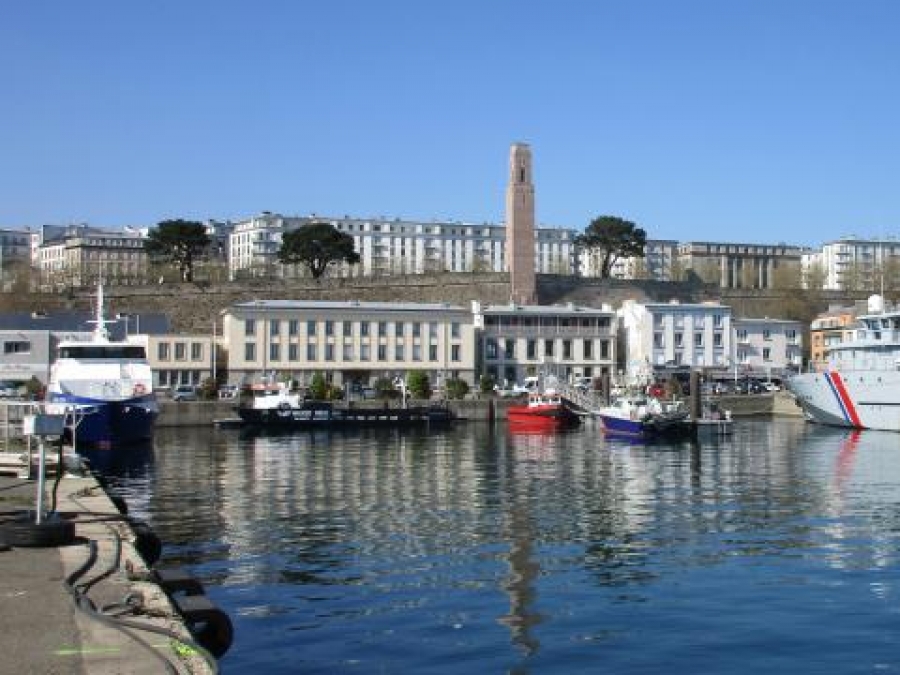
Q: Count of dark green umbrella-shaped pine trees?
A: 3